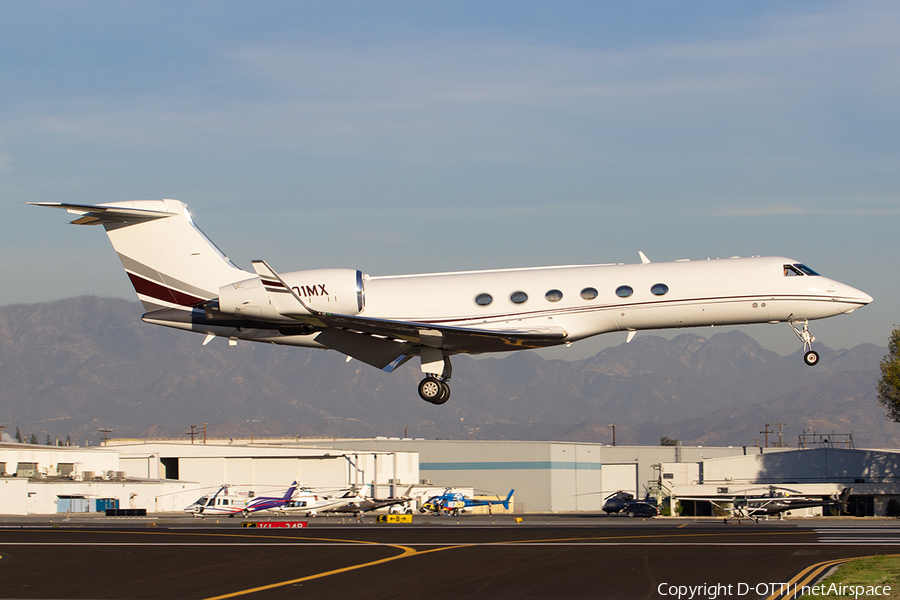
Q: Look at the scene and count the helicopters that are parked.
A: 6